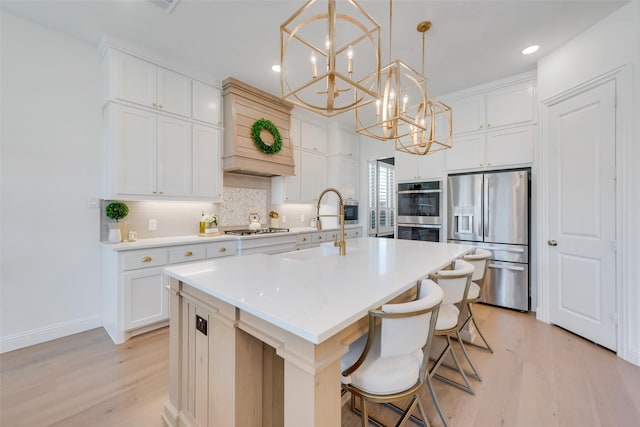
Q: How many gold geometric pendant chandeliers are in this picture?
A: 3